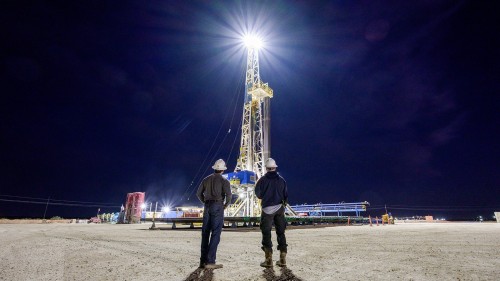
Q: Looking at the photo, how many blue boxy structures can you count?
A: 1